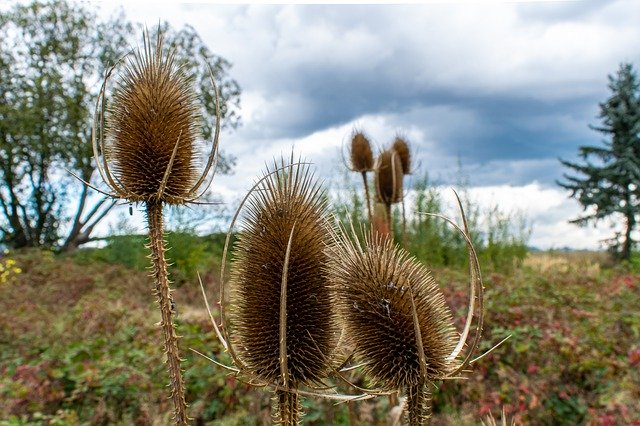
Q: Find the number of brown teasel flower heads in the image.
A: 6